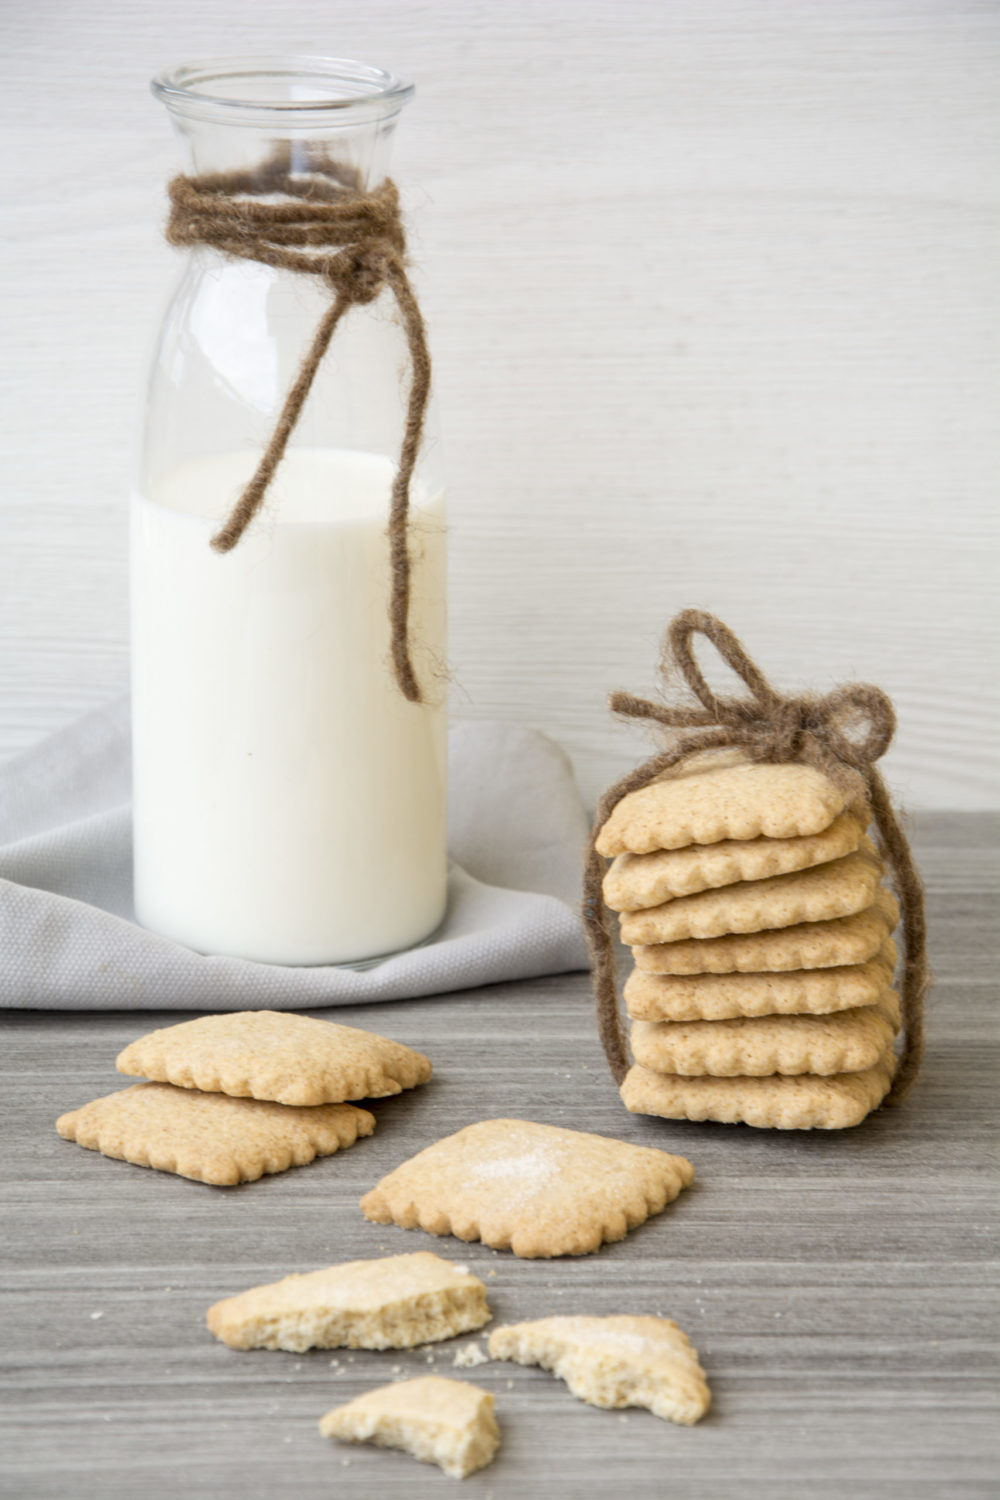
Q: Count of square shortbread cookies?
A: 10